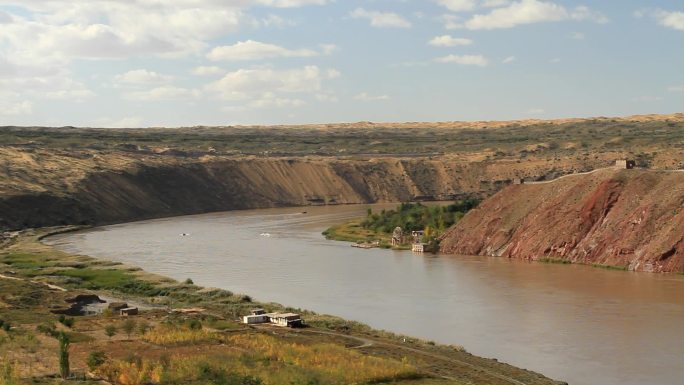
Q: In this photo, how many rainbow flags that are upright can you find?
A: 0